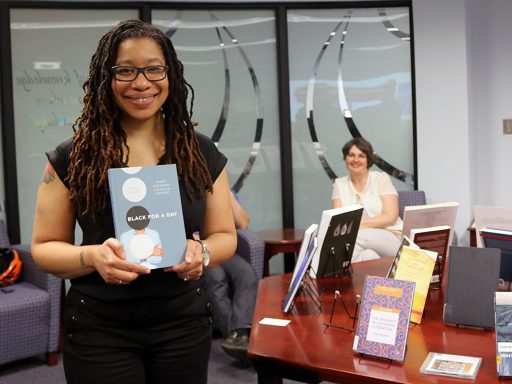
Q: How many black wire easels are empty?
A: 1